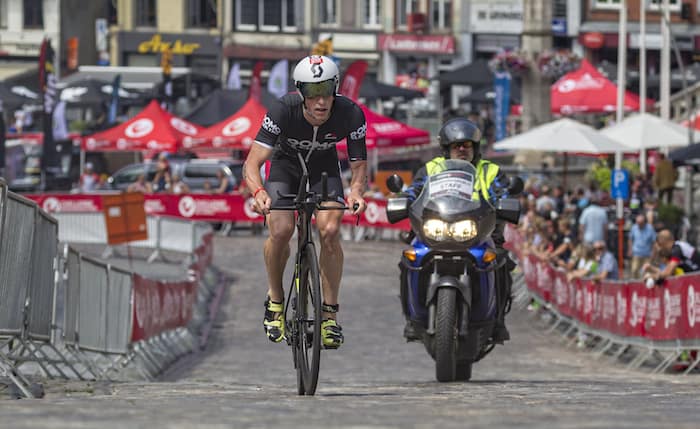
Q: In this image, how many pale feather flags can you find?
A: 3